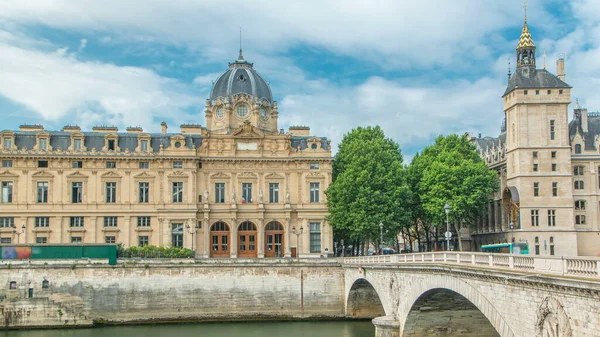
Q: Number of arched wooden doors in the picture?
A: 3